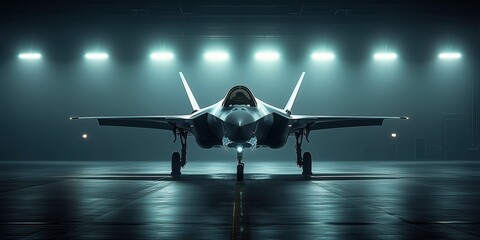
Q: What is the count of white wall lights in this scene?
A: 8